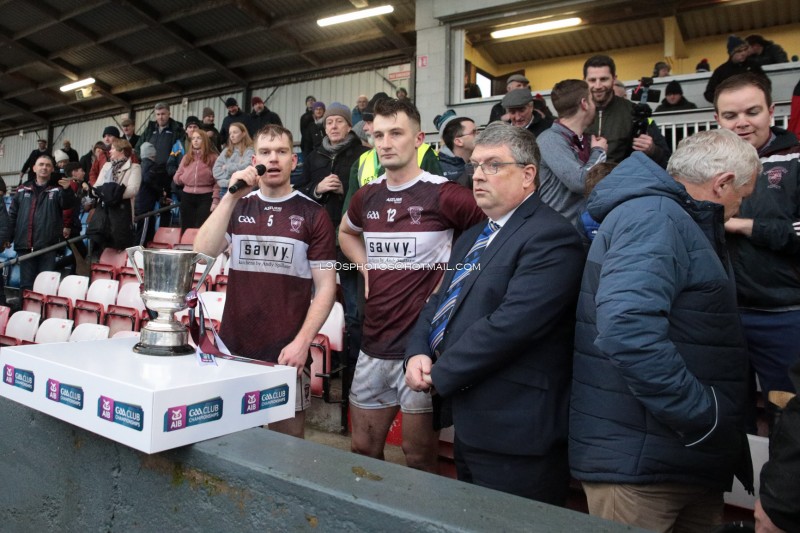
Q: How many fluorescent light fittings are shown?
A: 3